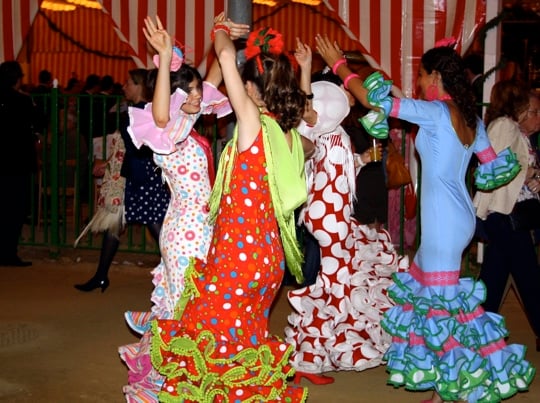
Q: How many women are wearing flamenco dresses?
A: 4